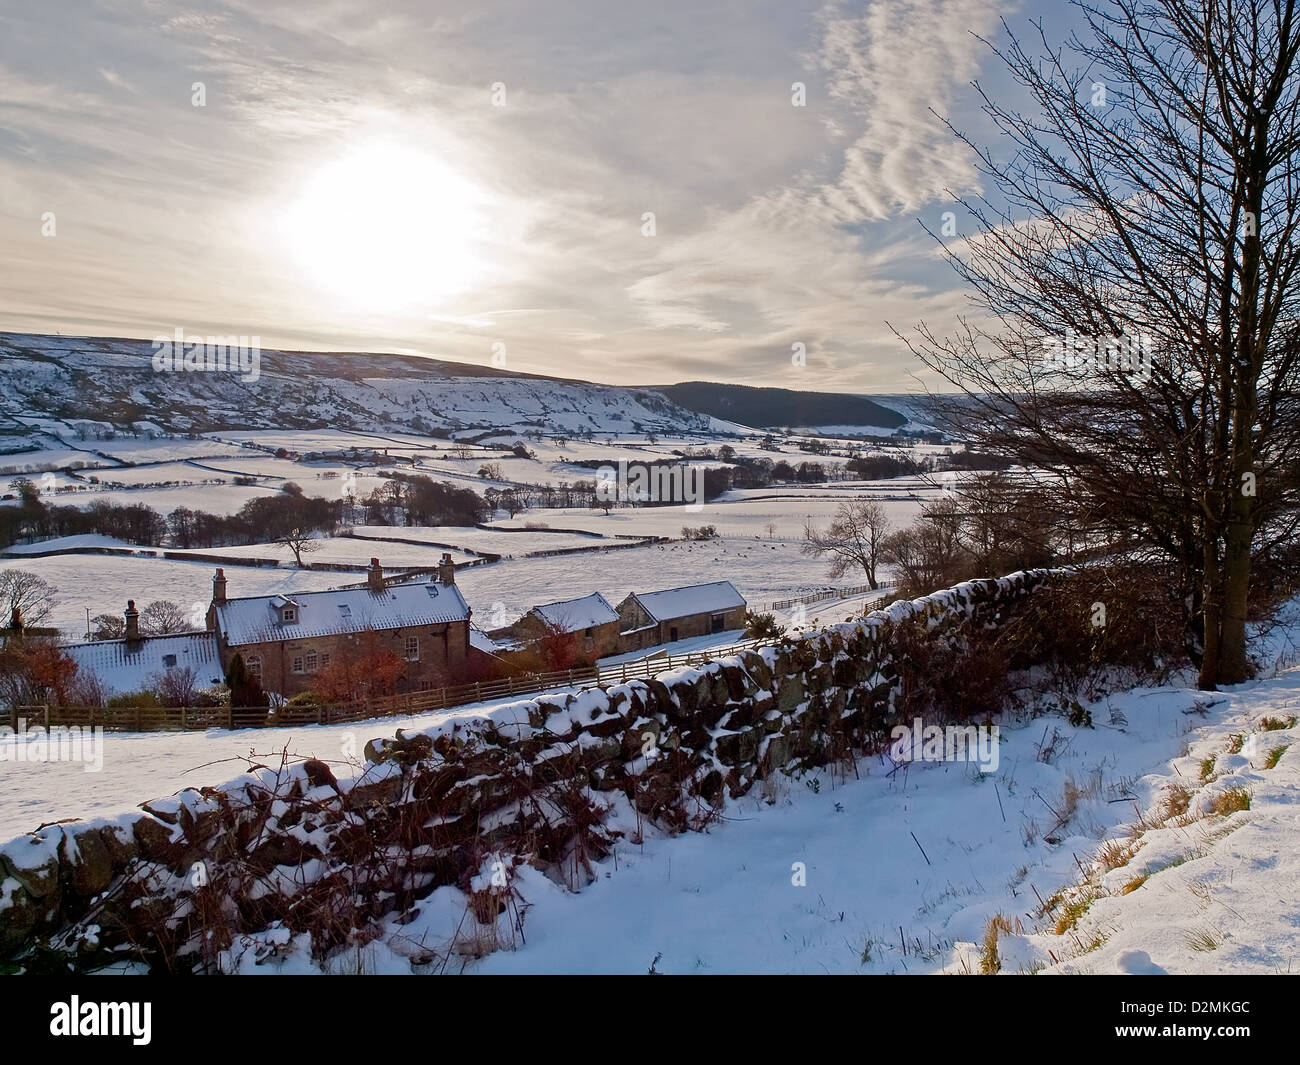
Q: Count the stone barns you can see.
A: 2